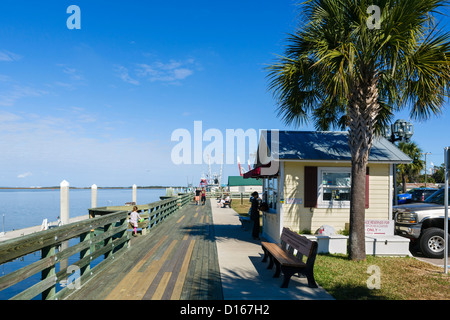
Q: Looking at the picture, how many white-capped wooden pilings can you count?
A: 3